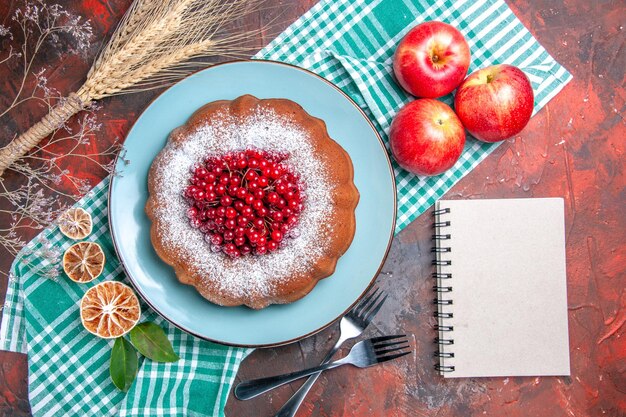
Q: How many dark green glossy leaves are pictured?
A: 2